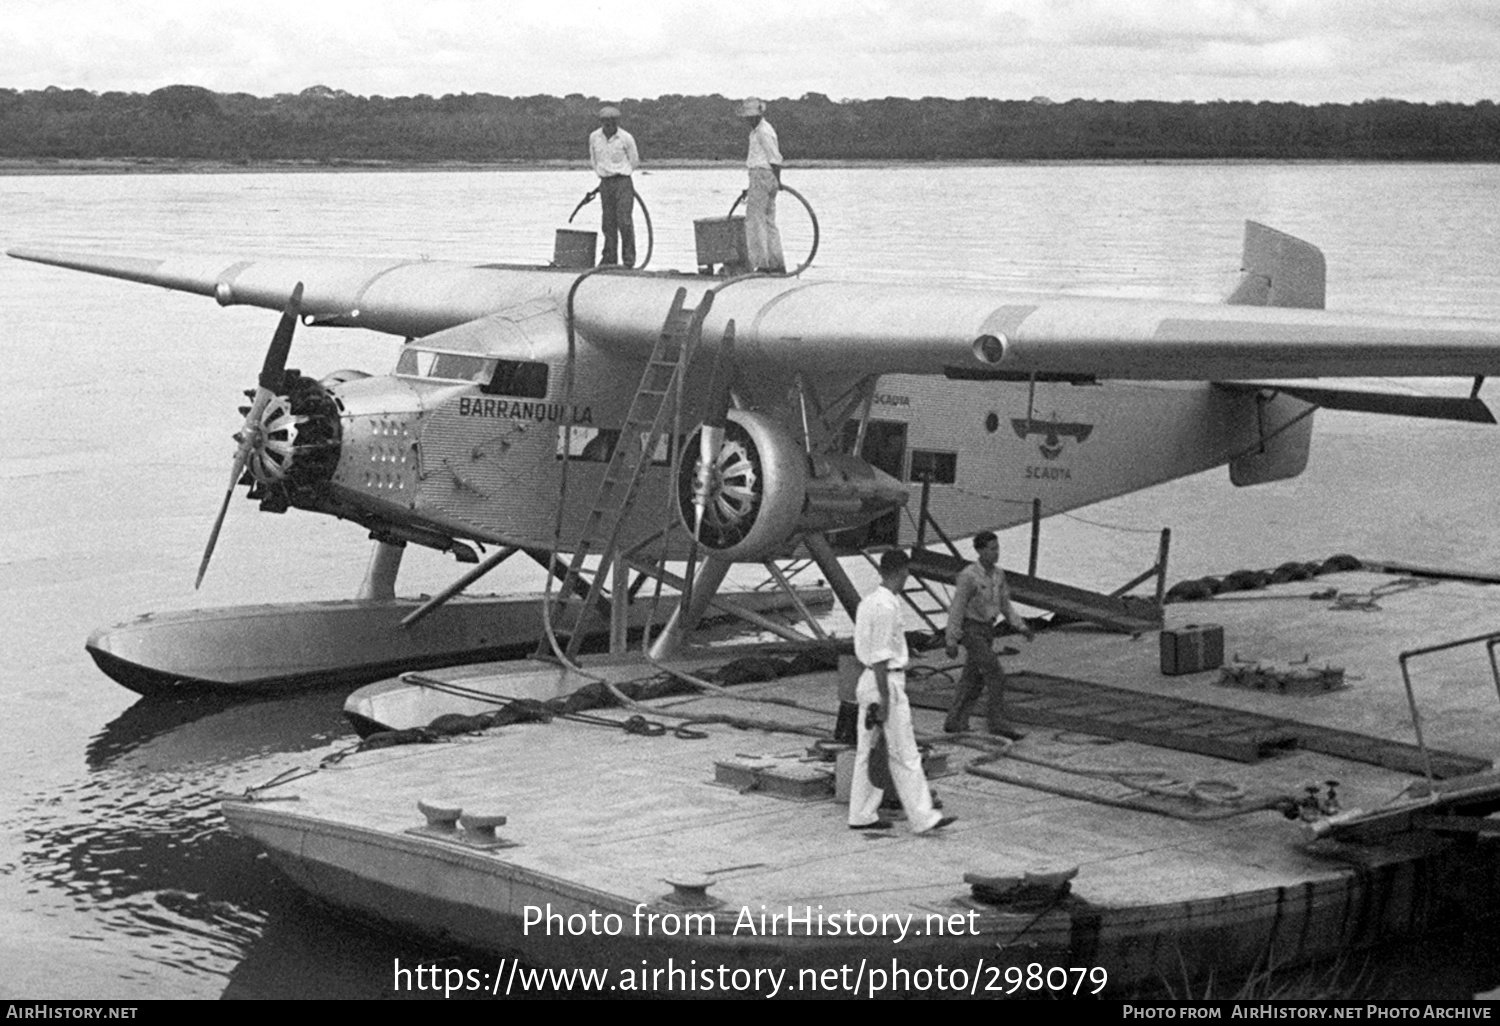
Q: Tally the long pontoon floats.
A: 2